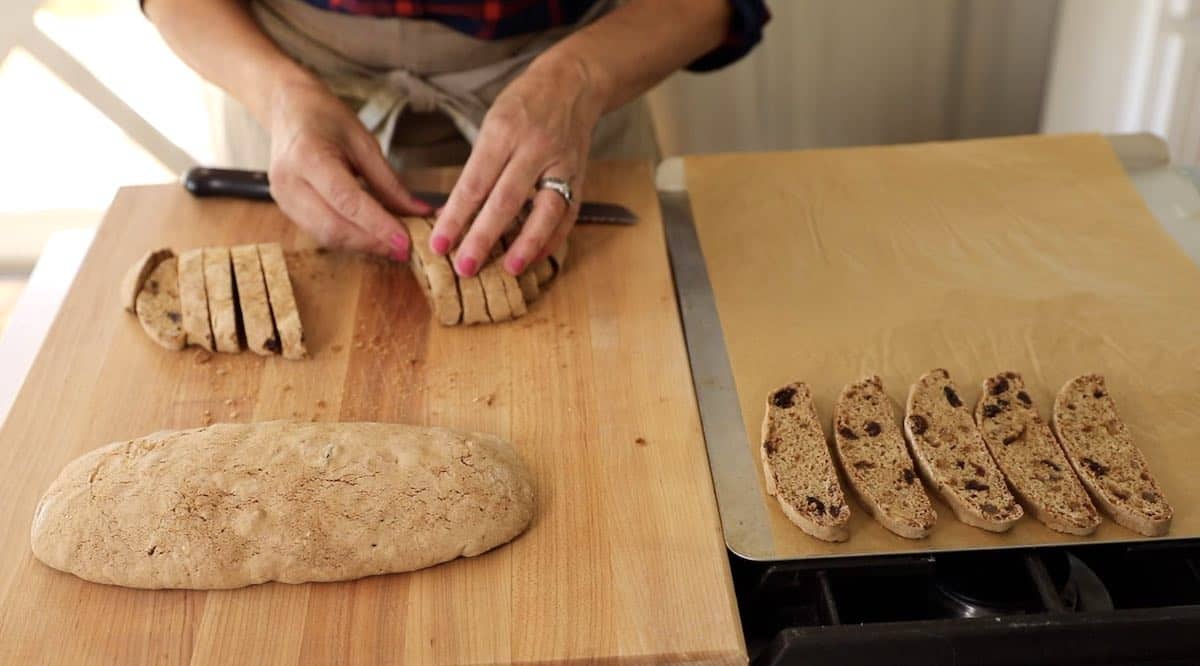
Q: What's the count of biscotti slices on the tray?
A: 5